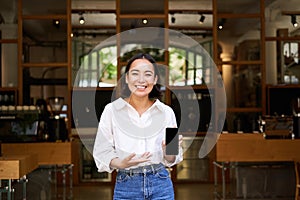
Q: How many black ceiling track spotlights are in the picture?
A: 7